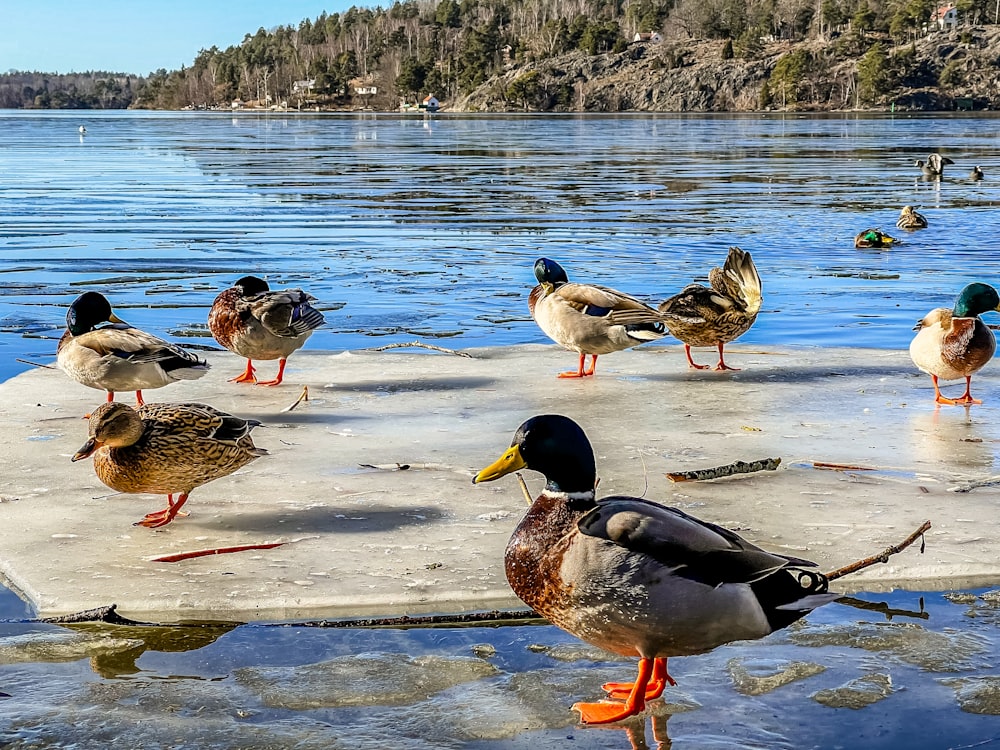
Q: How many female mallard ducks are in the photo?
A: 3